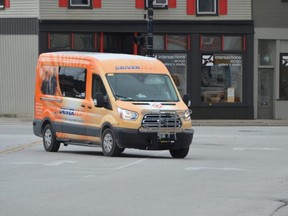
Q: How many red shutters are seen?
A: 7